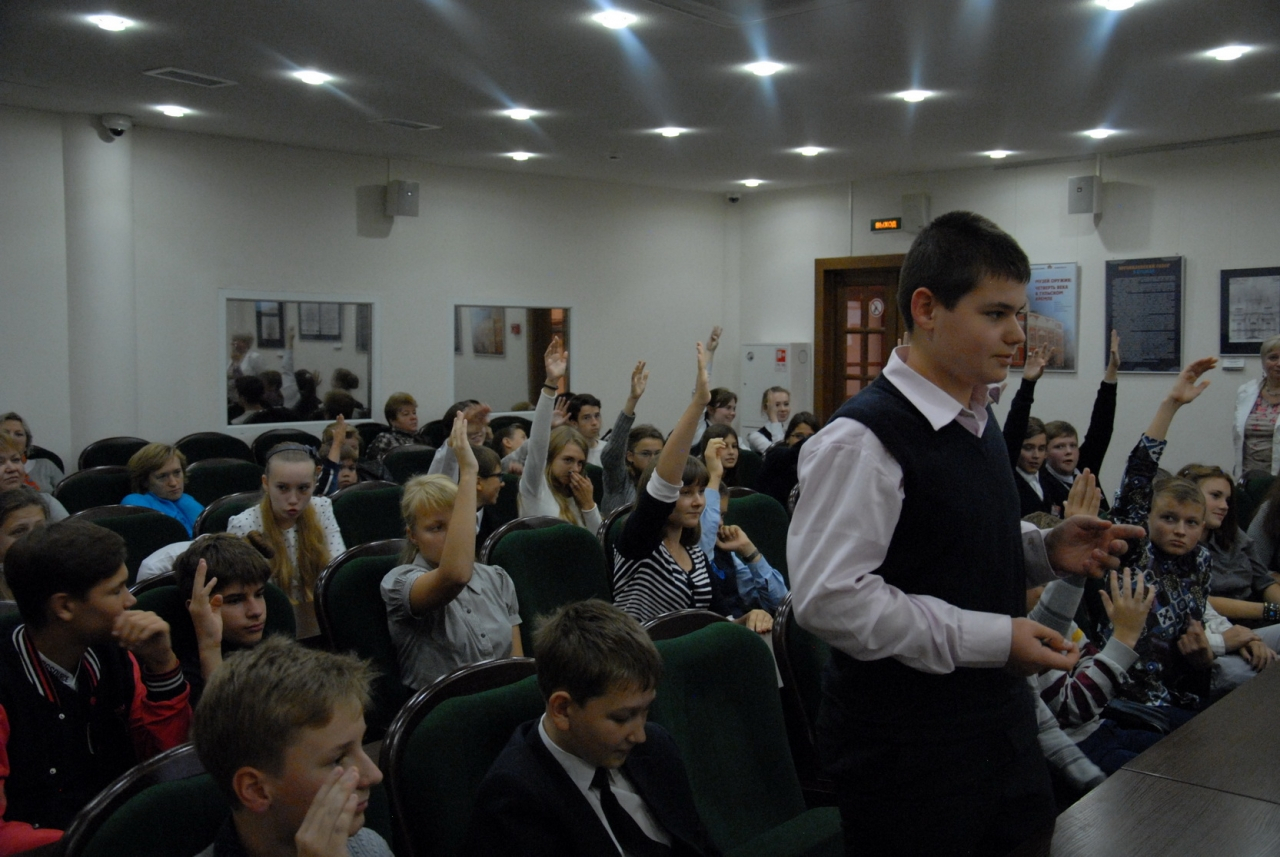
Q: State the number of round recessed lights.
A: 15